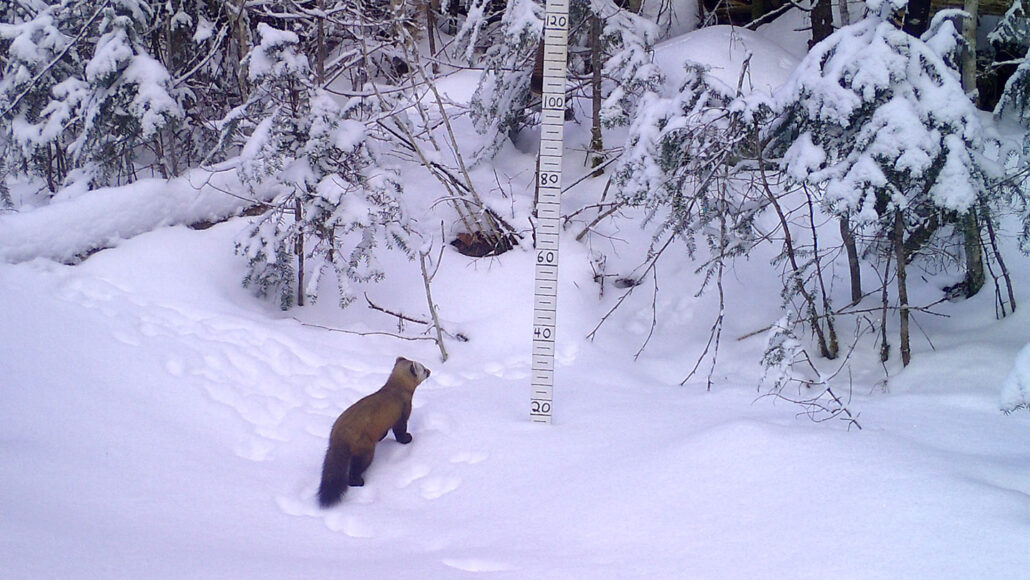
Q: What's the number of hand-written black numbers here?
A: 6